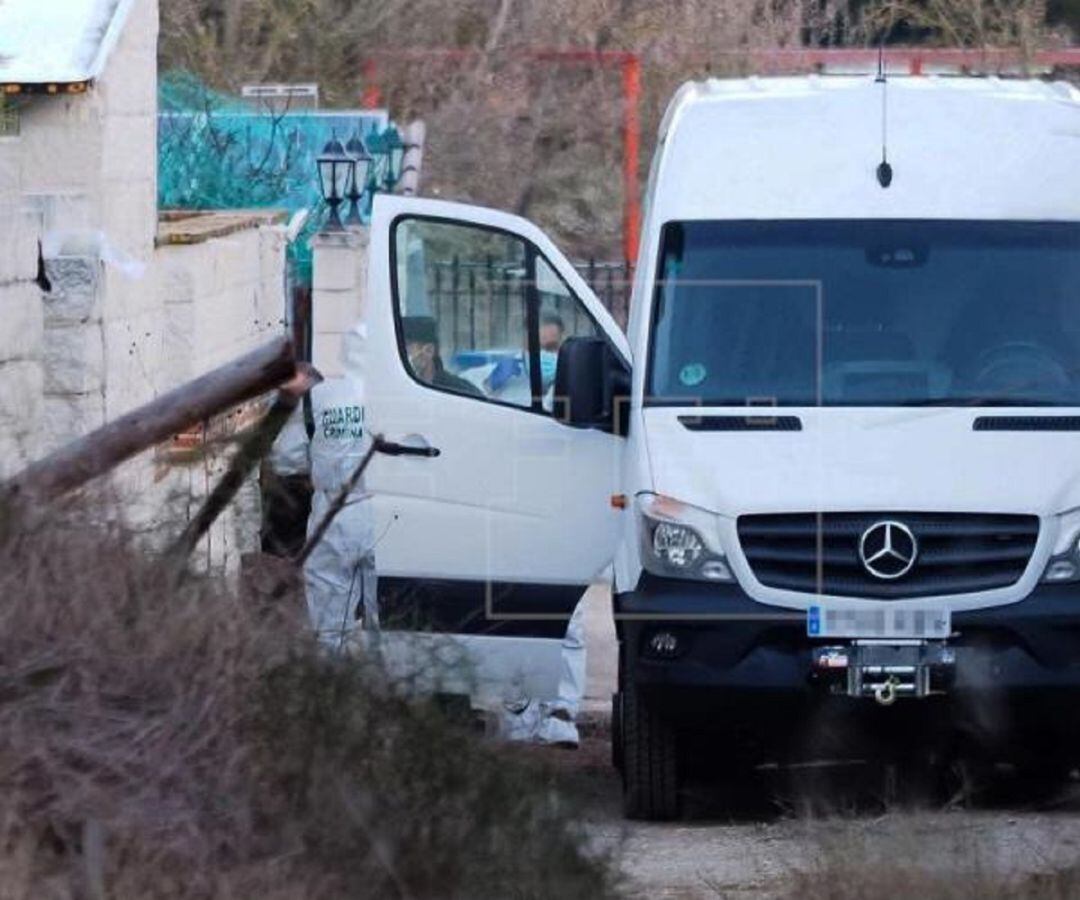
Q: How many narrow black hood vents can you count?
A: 2